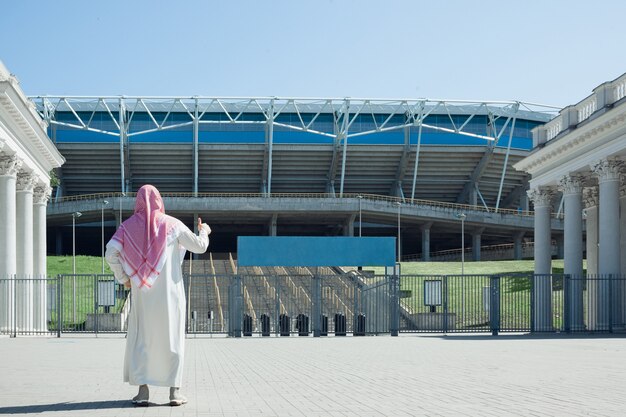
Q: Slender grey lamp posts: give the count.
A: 6